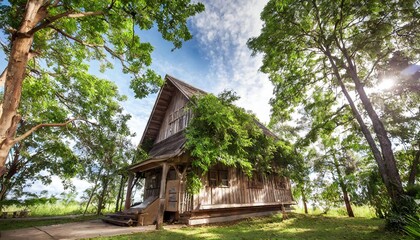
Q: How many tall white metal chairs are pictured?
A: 0